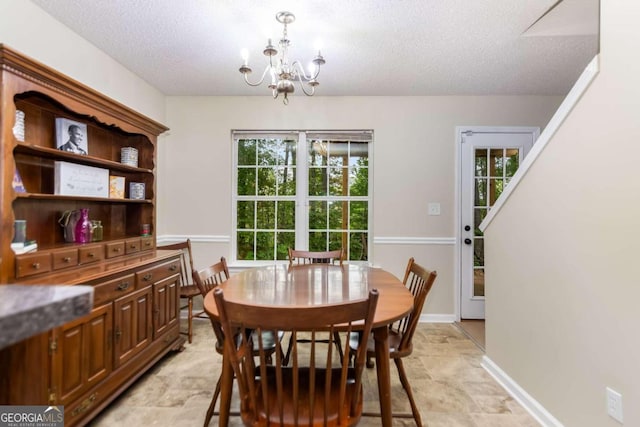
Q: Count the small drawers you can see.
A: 6